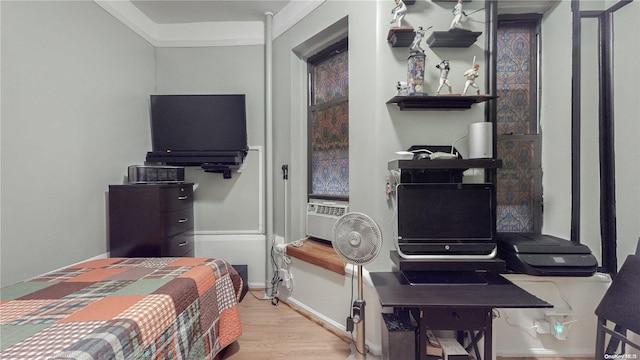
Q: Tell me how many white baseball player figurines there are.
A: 5